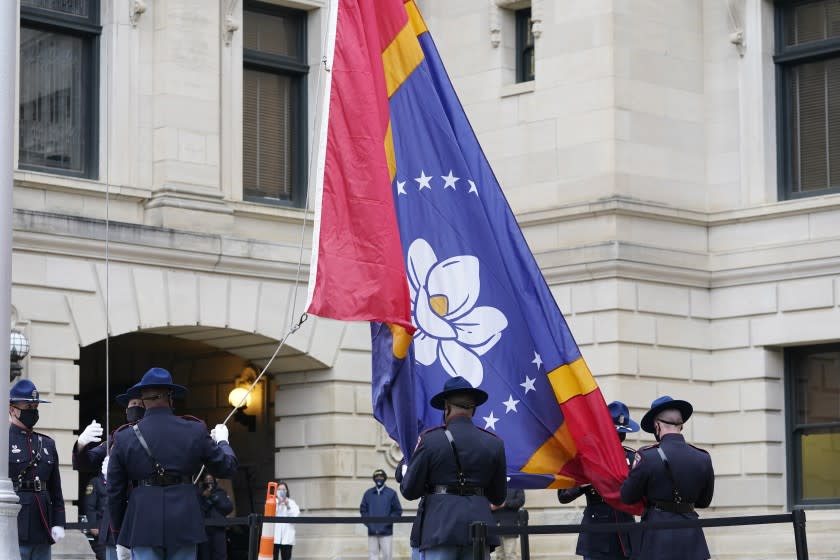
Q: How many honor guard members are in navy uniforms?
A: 6